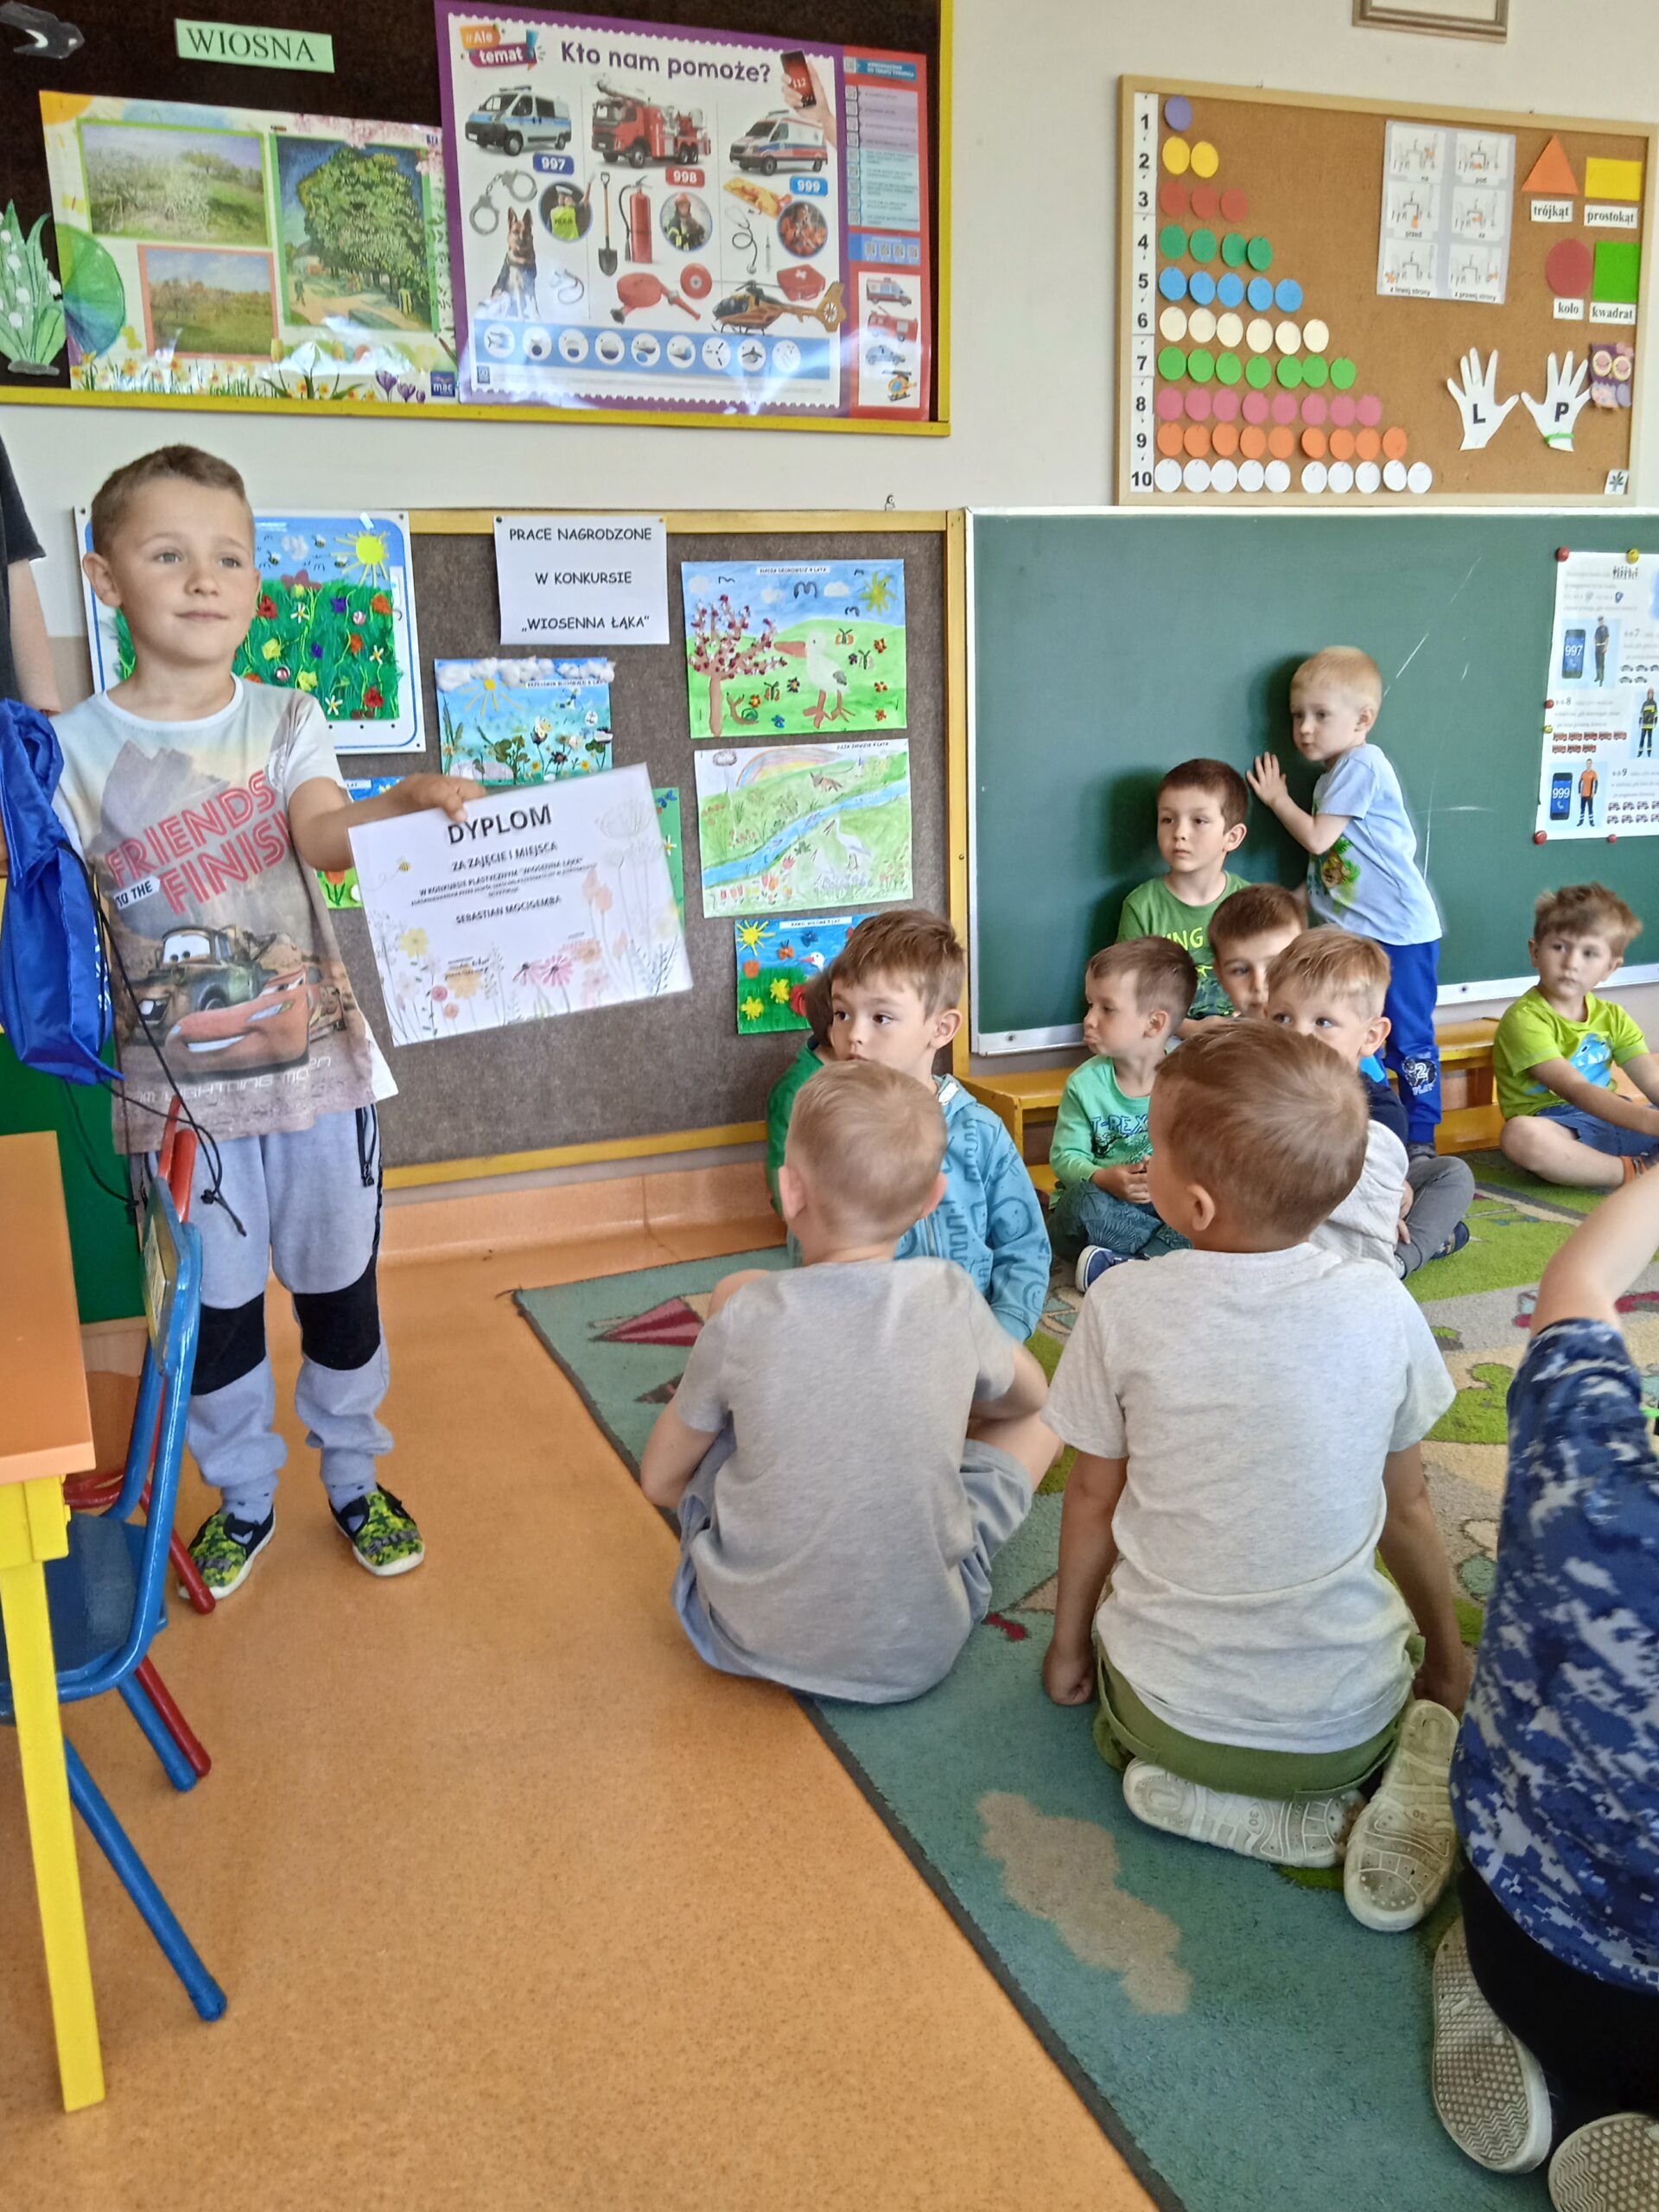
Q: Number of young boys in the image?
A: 12